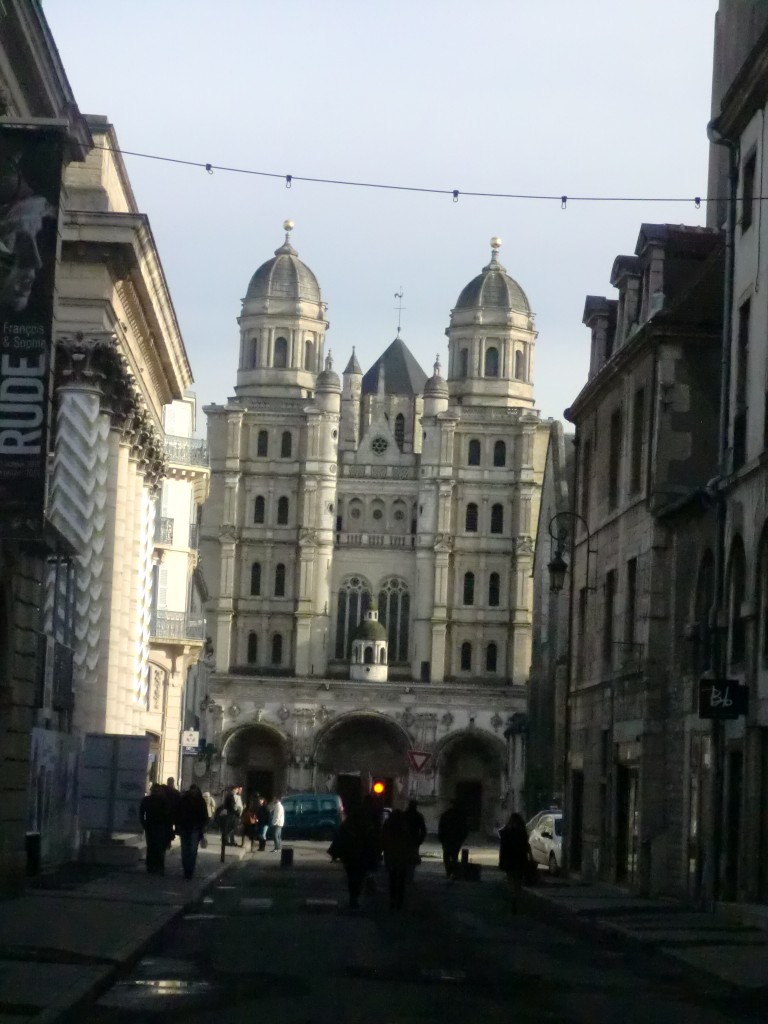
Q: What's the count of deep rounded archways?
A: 3